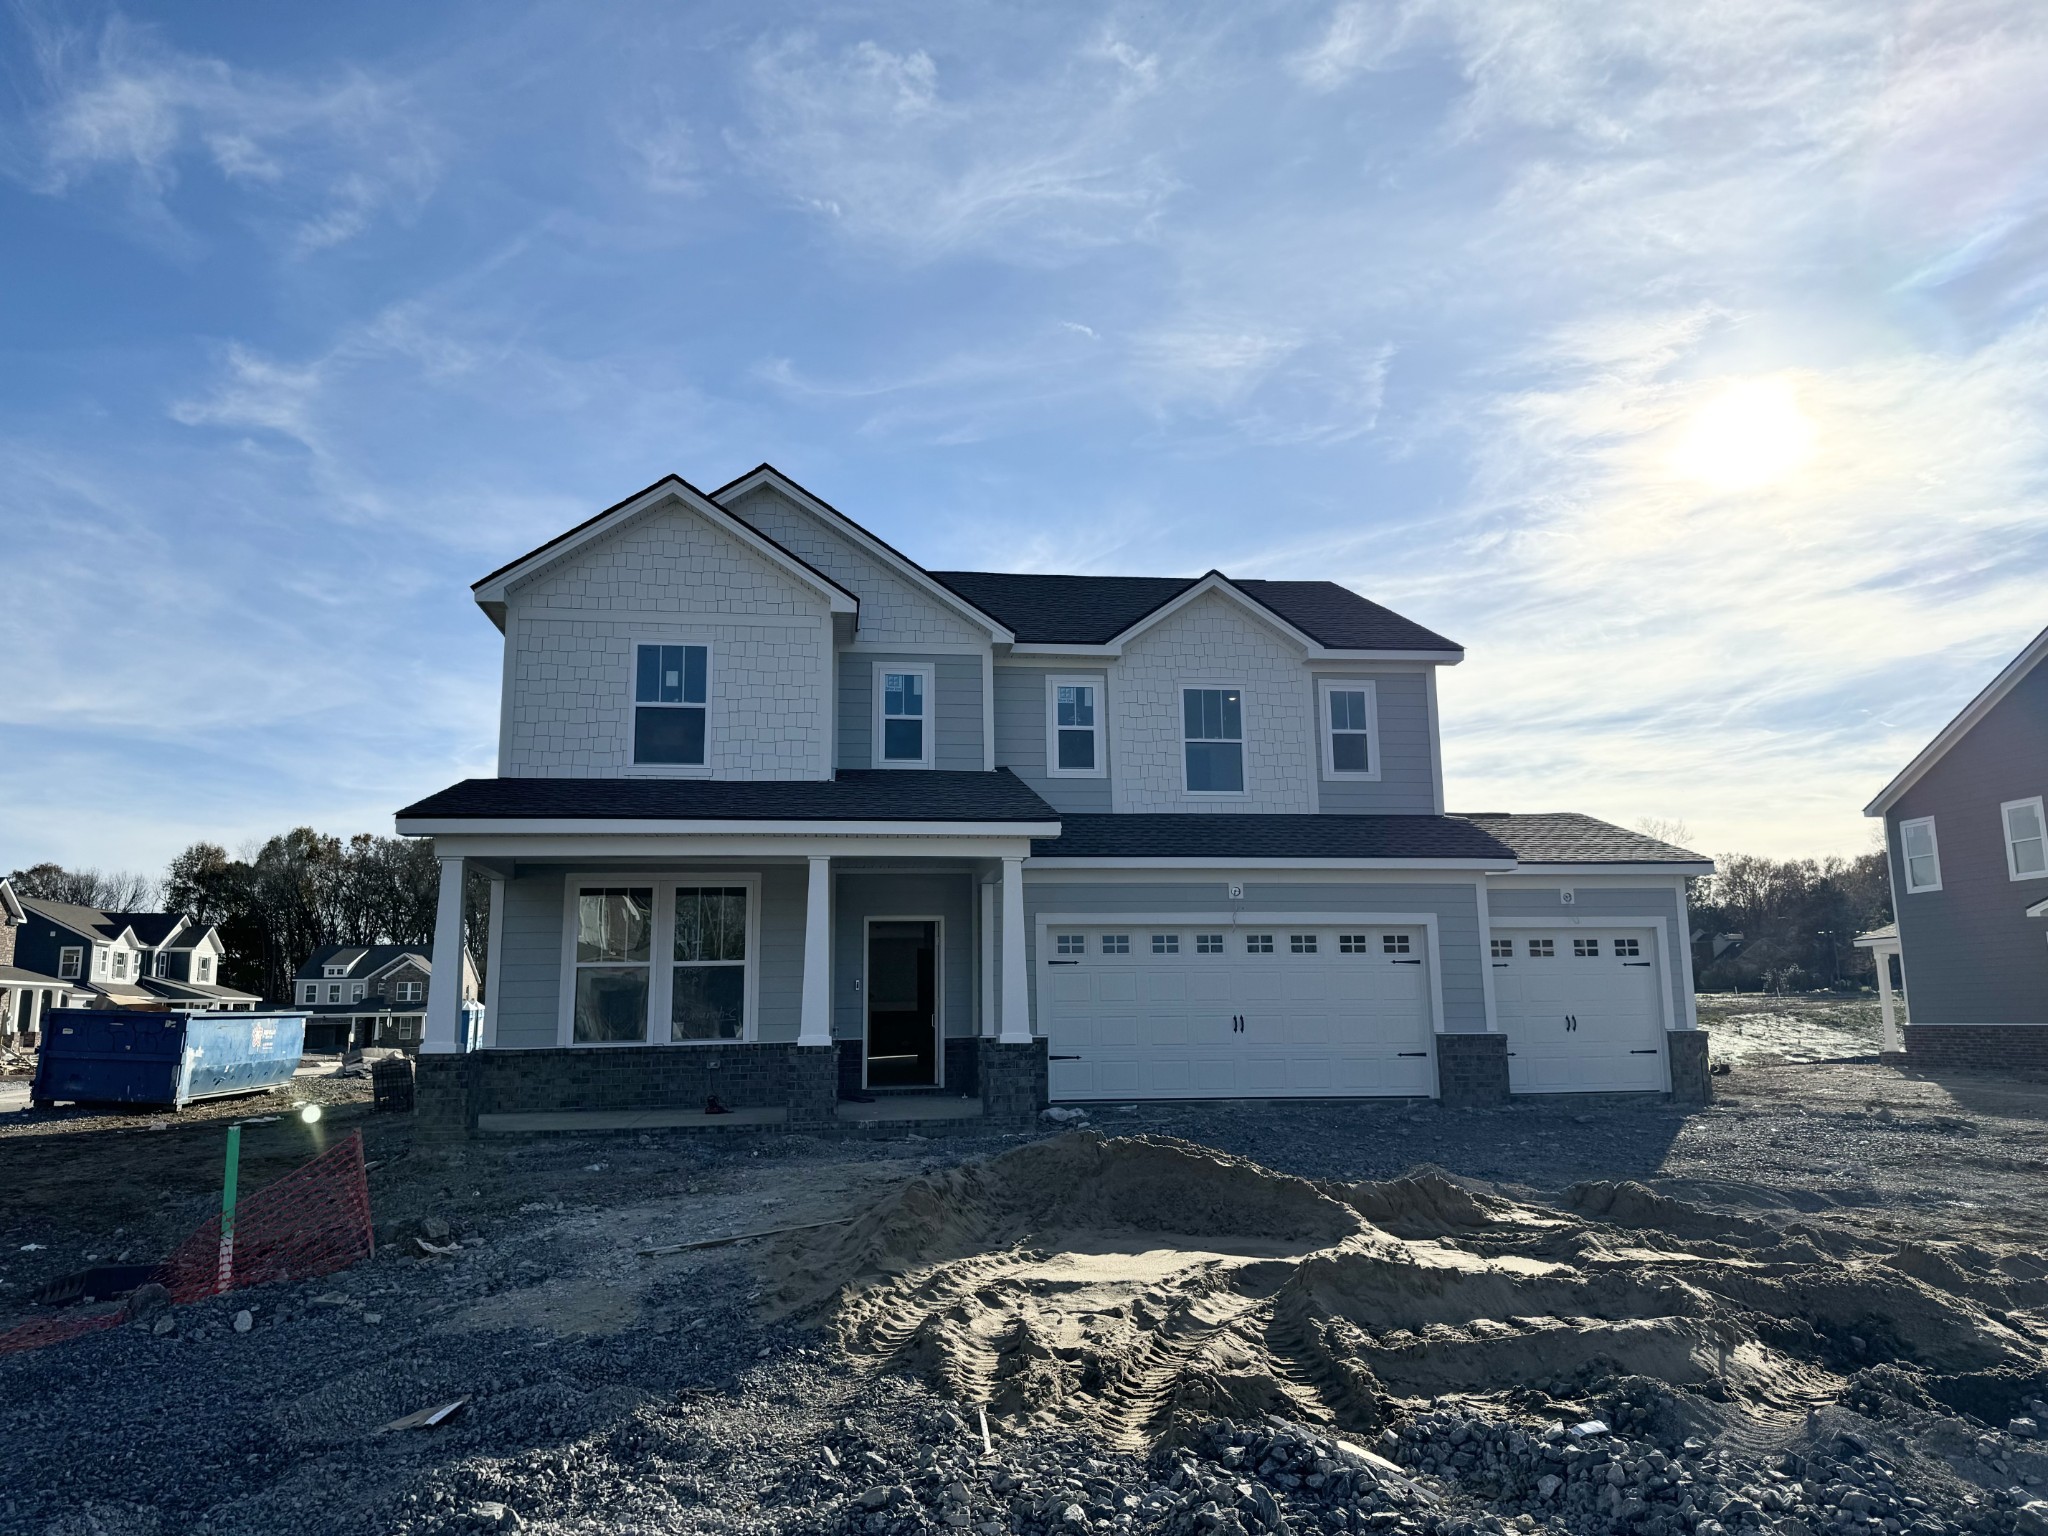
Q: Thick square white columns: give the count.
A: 3